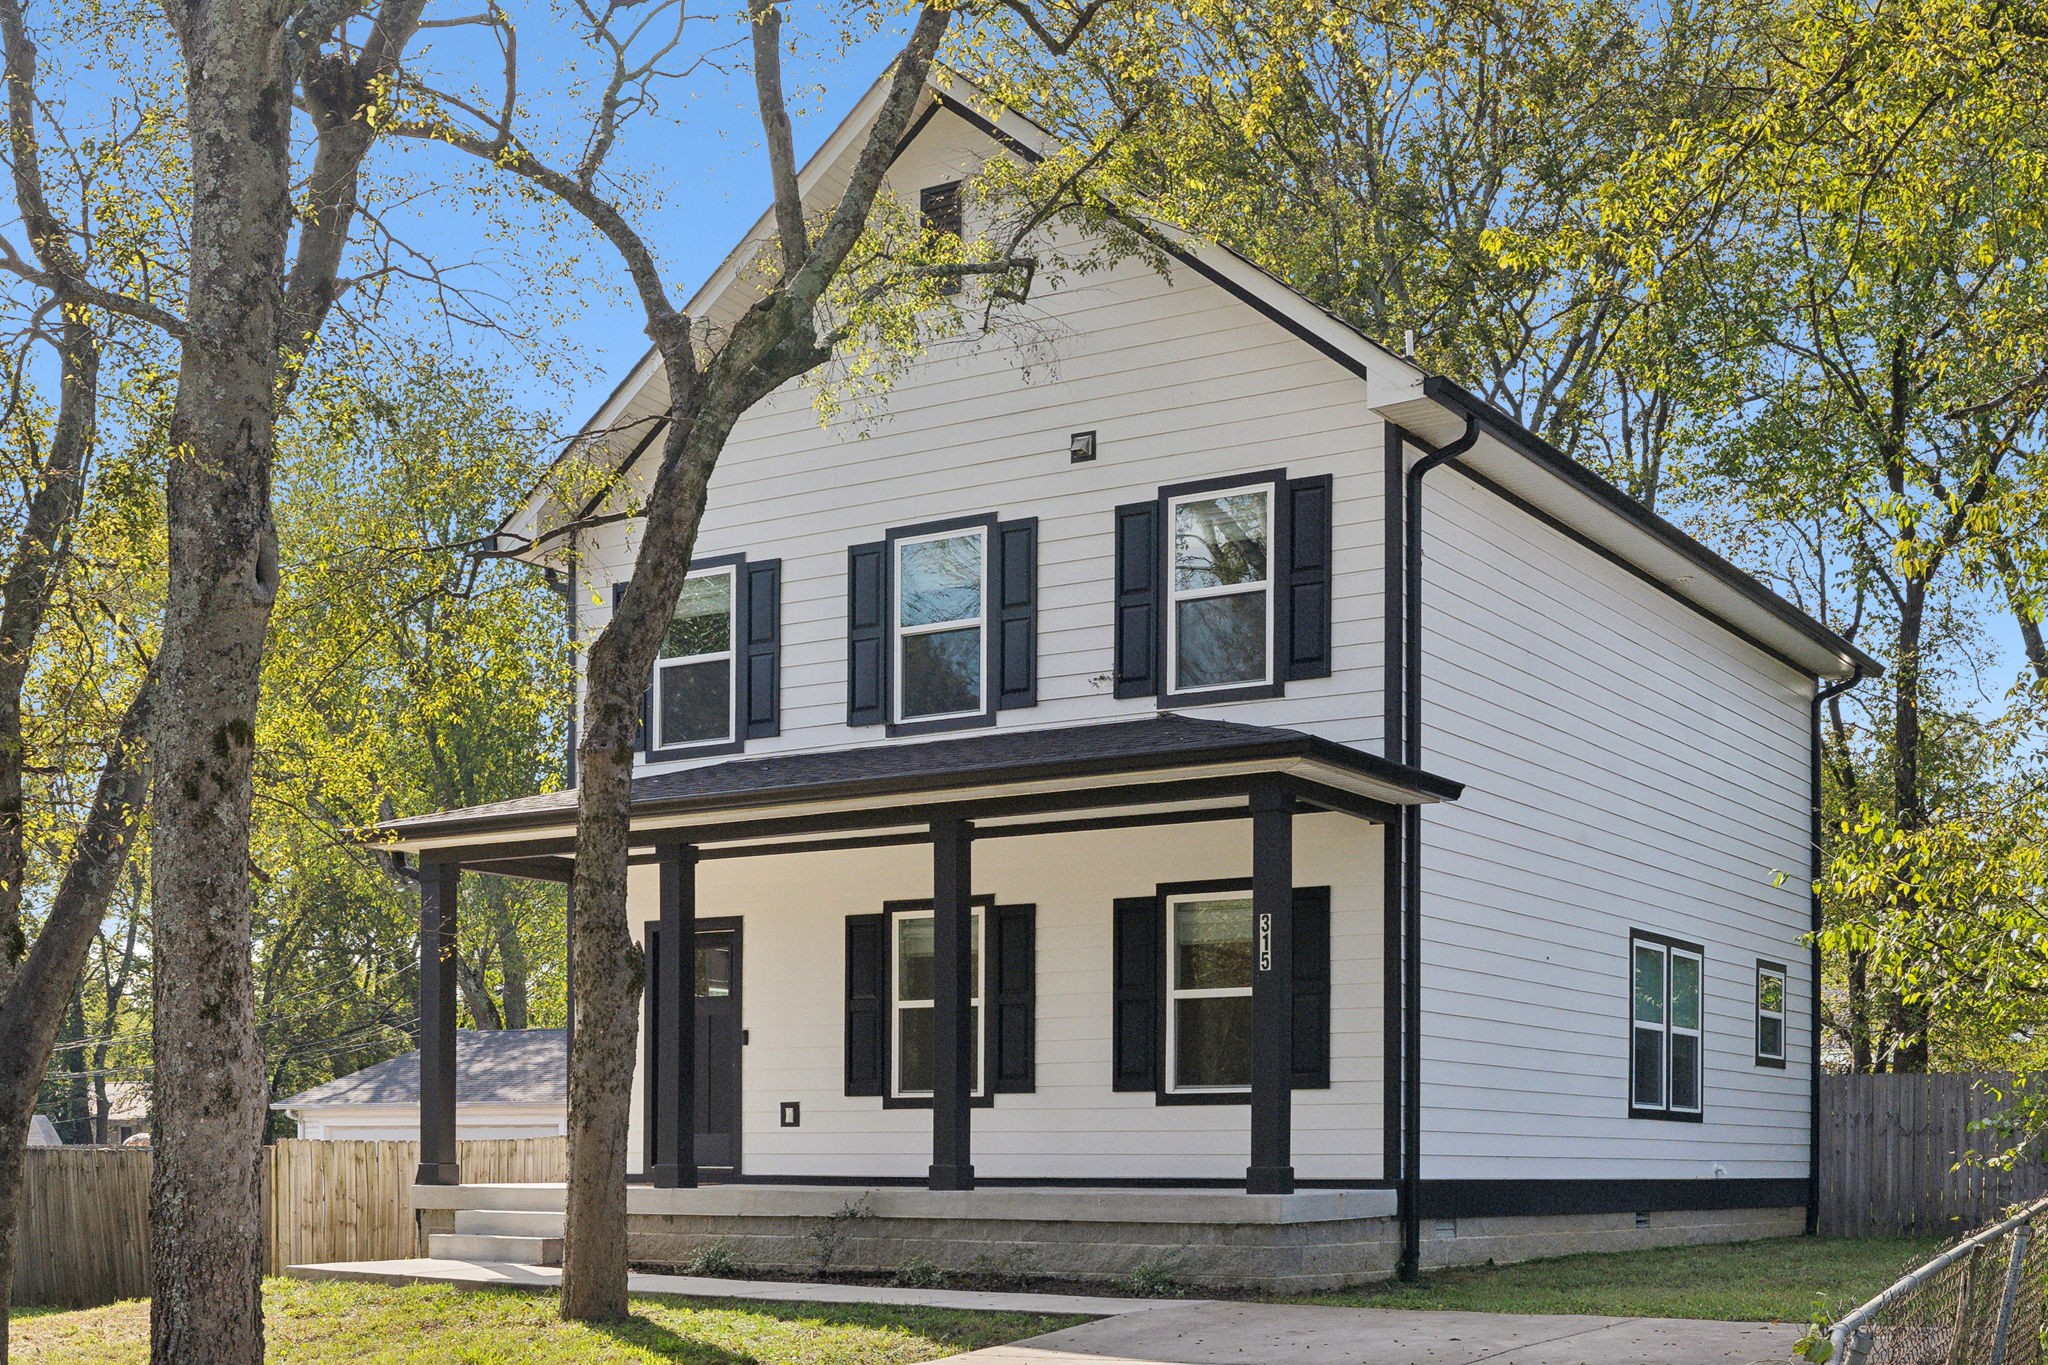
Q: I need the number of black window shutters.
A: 10